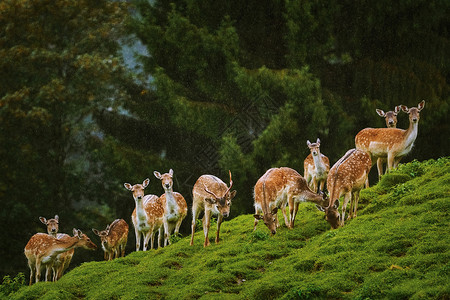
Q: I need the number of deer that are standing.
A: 12